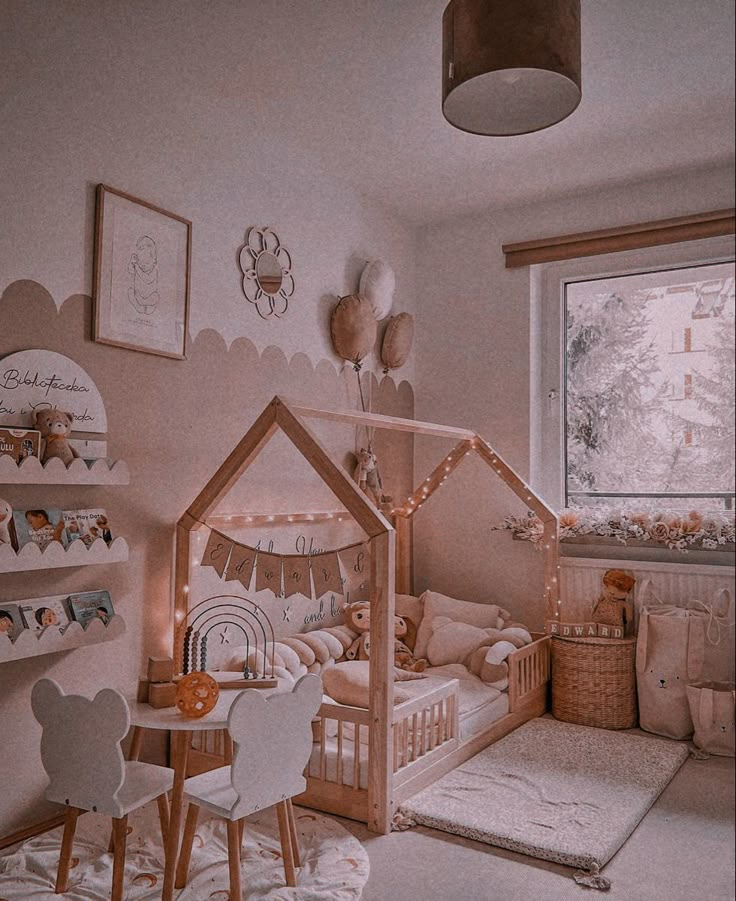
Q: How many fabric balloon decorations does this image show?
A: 3